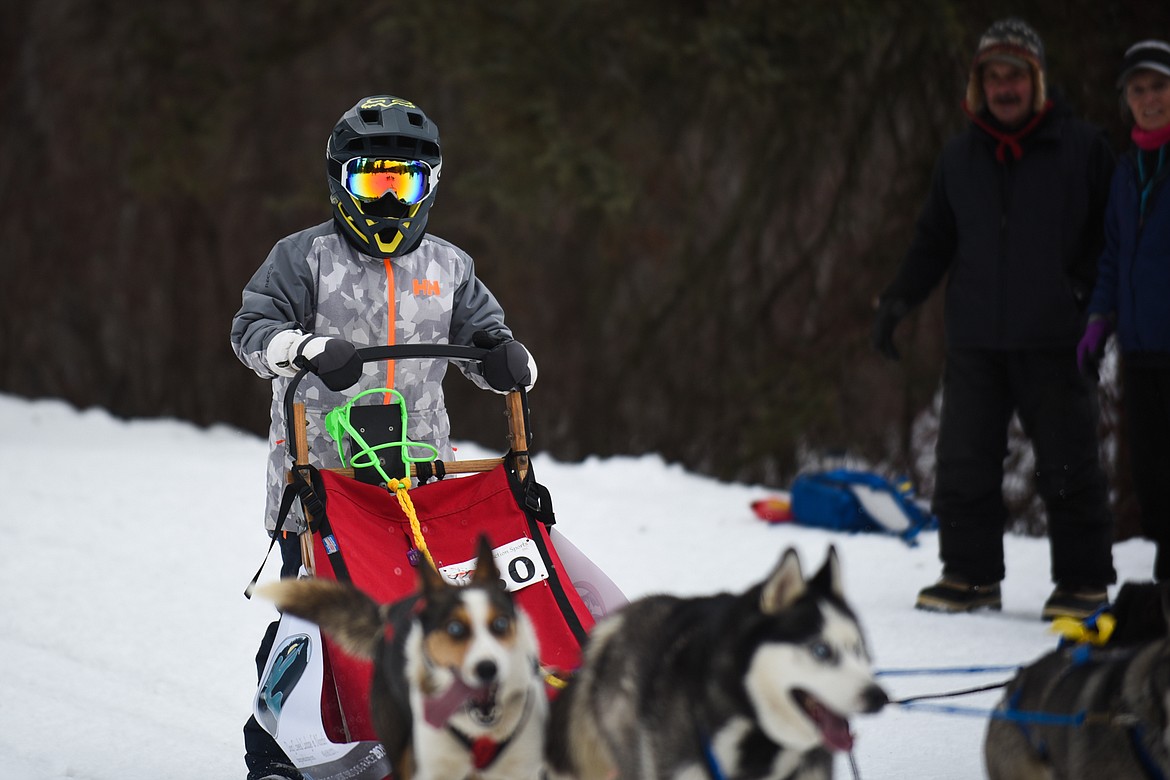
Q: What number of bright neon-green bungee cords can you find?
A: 1